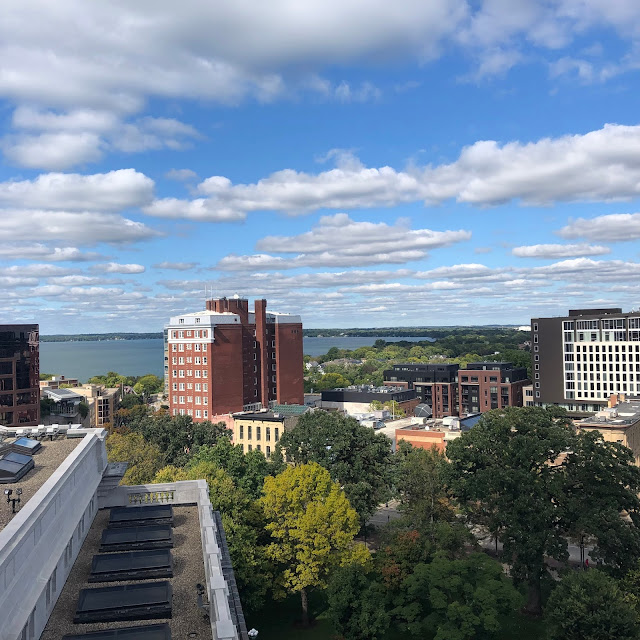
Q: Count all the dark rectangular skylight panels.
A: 5